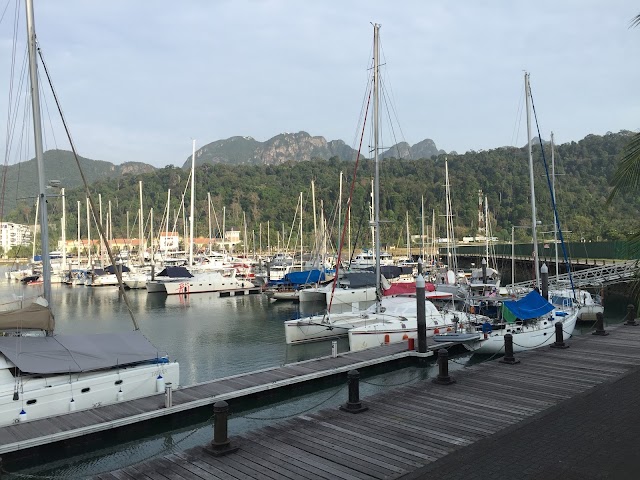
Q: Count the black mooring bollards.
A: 7